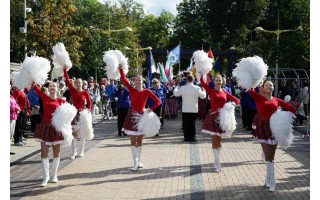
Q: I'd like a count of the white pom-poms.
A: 10